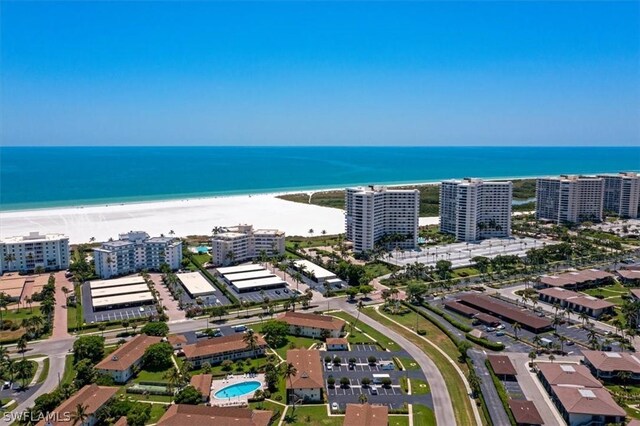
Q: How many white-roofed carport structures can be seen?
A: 8